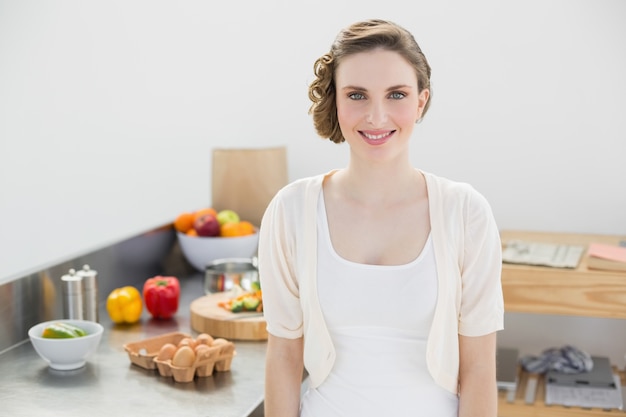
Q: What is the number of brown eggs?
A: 6